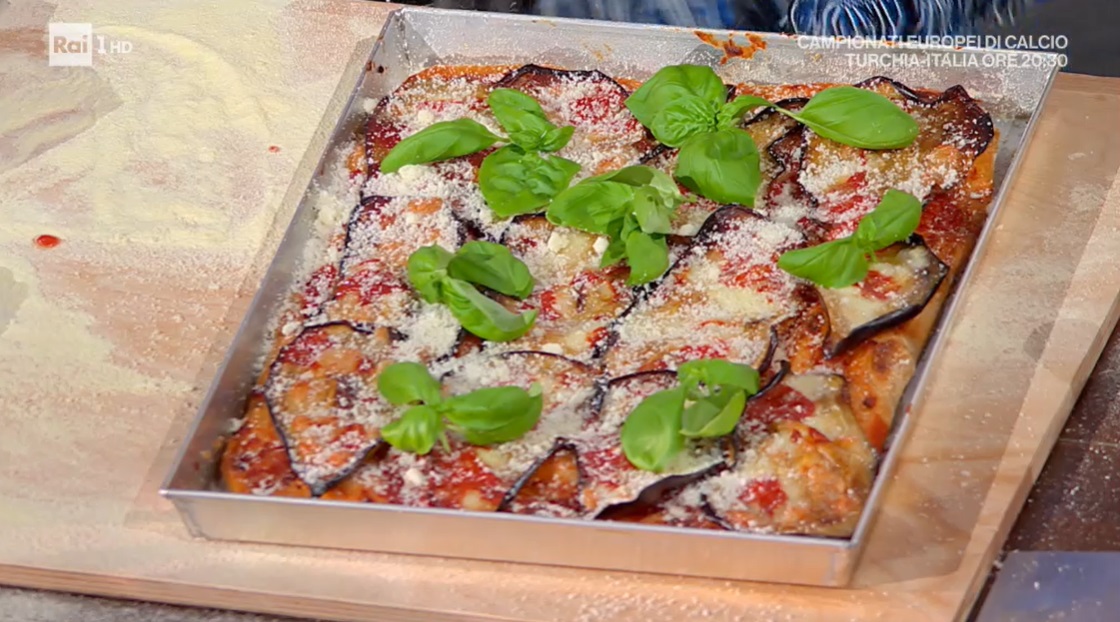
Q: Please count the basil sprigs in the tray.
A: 7